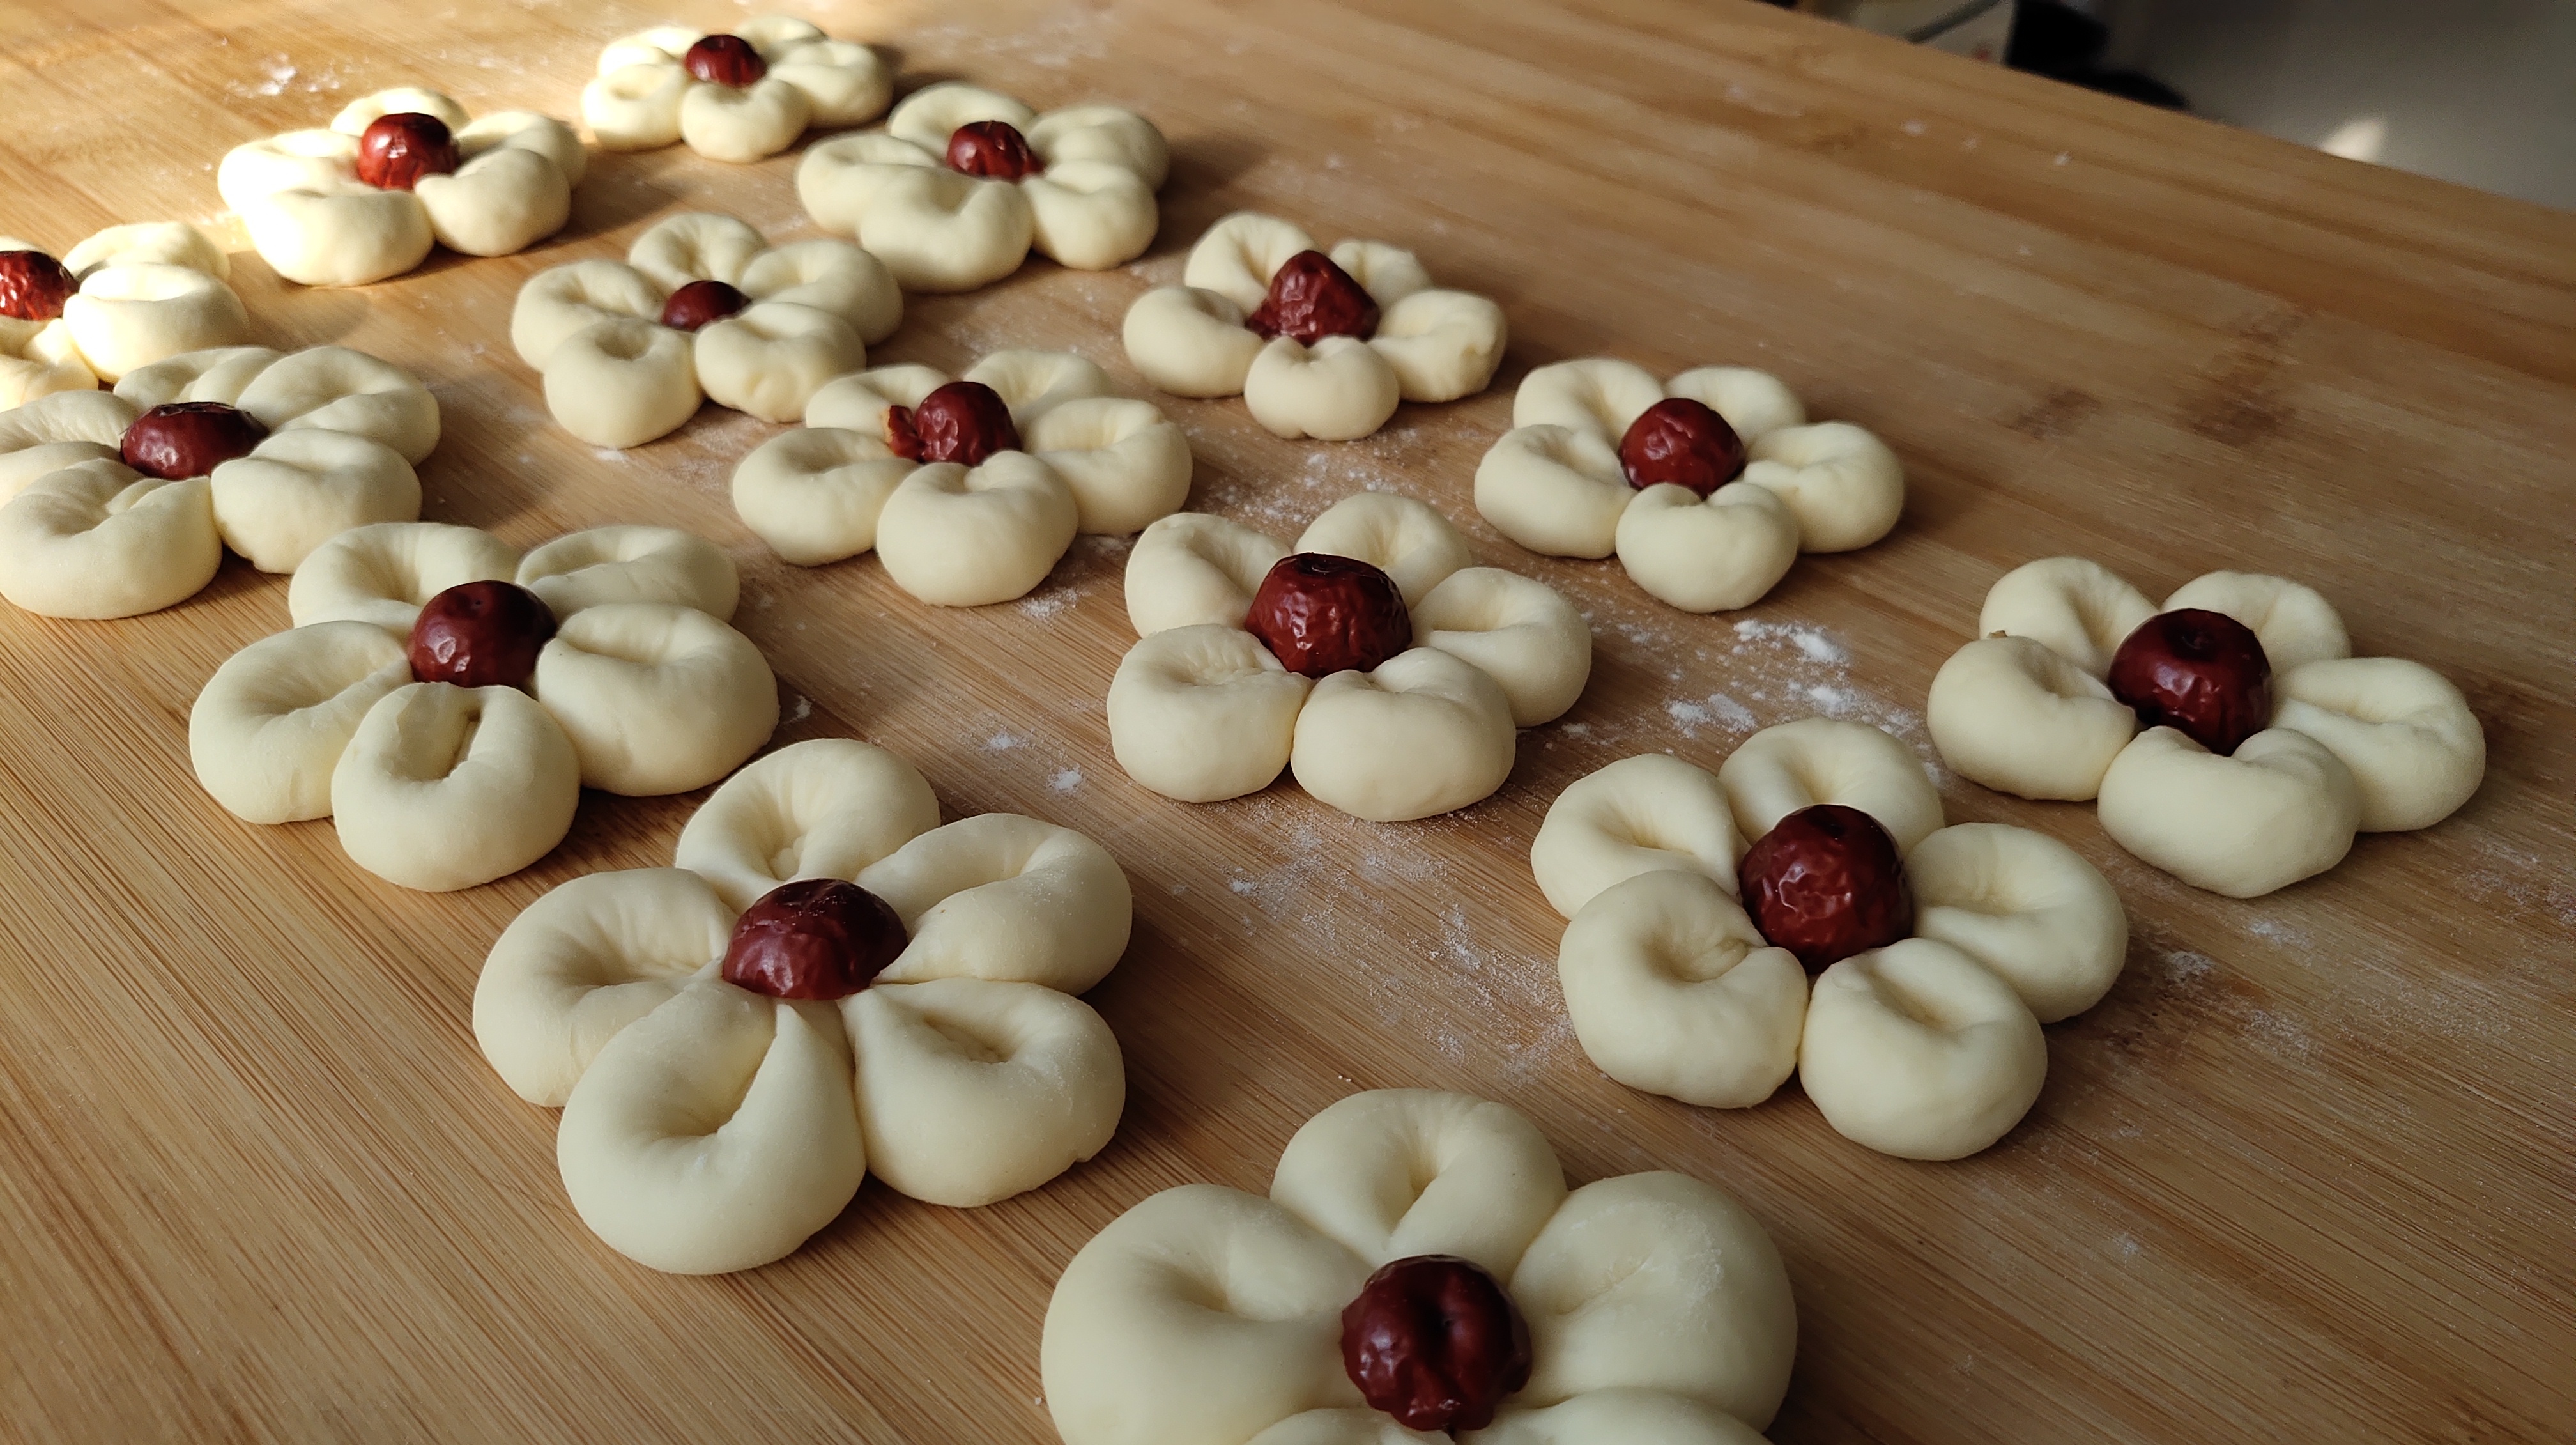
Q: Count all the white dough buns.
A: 15